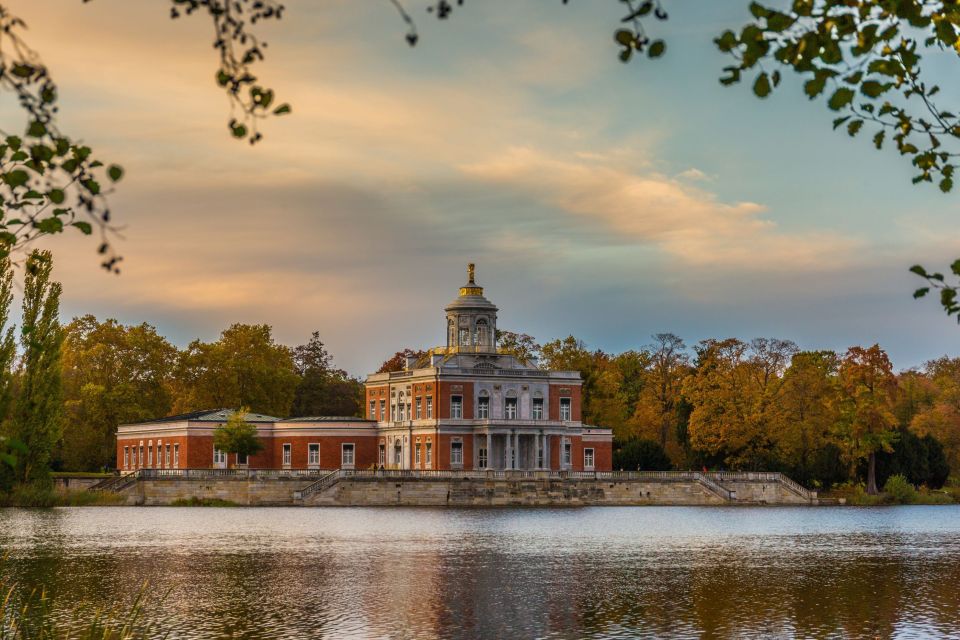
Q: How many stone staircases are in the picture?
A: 4